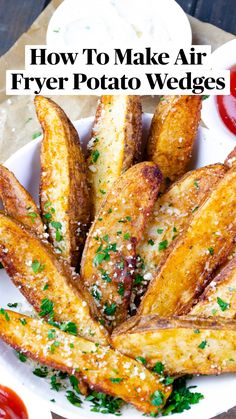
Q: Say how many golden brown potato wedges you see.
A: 11